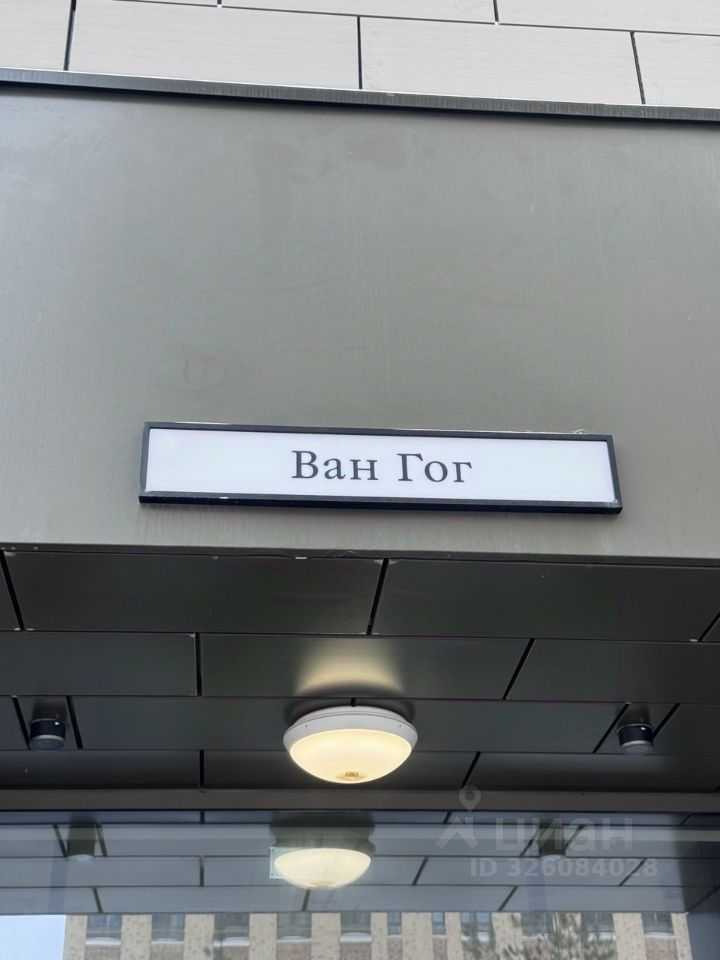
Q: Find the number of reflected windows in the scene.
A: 11